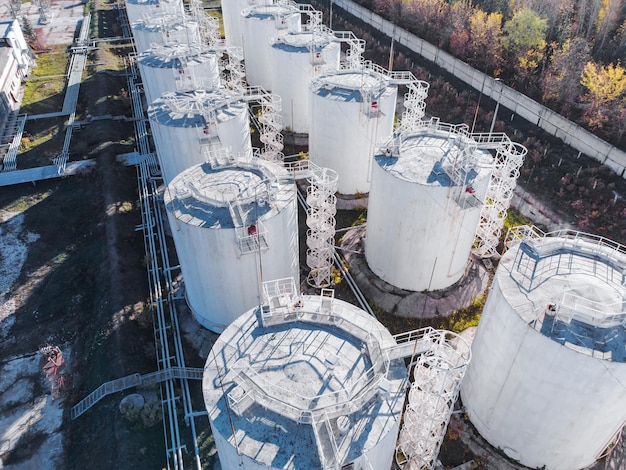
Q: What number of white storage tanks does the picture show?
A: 12